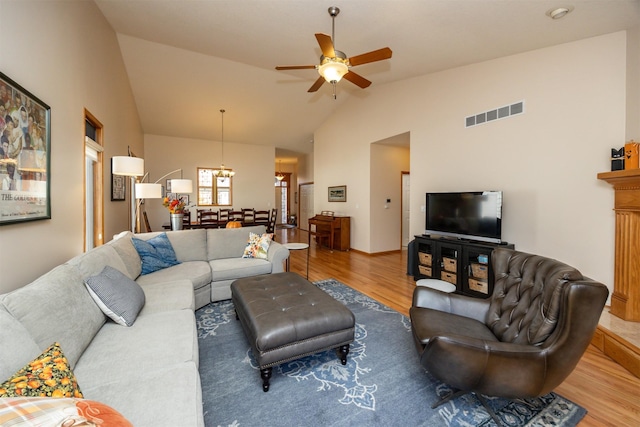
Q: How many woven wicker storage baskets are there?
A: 6